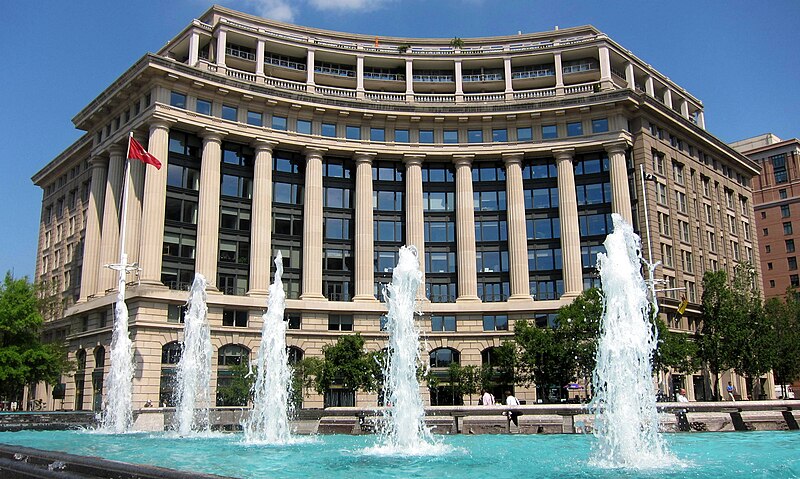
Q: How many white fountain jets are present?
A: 5